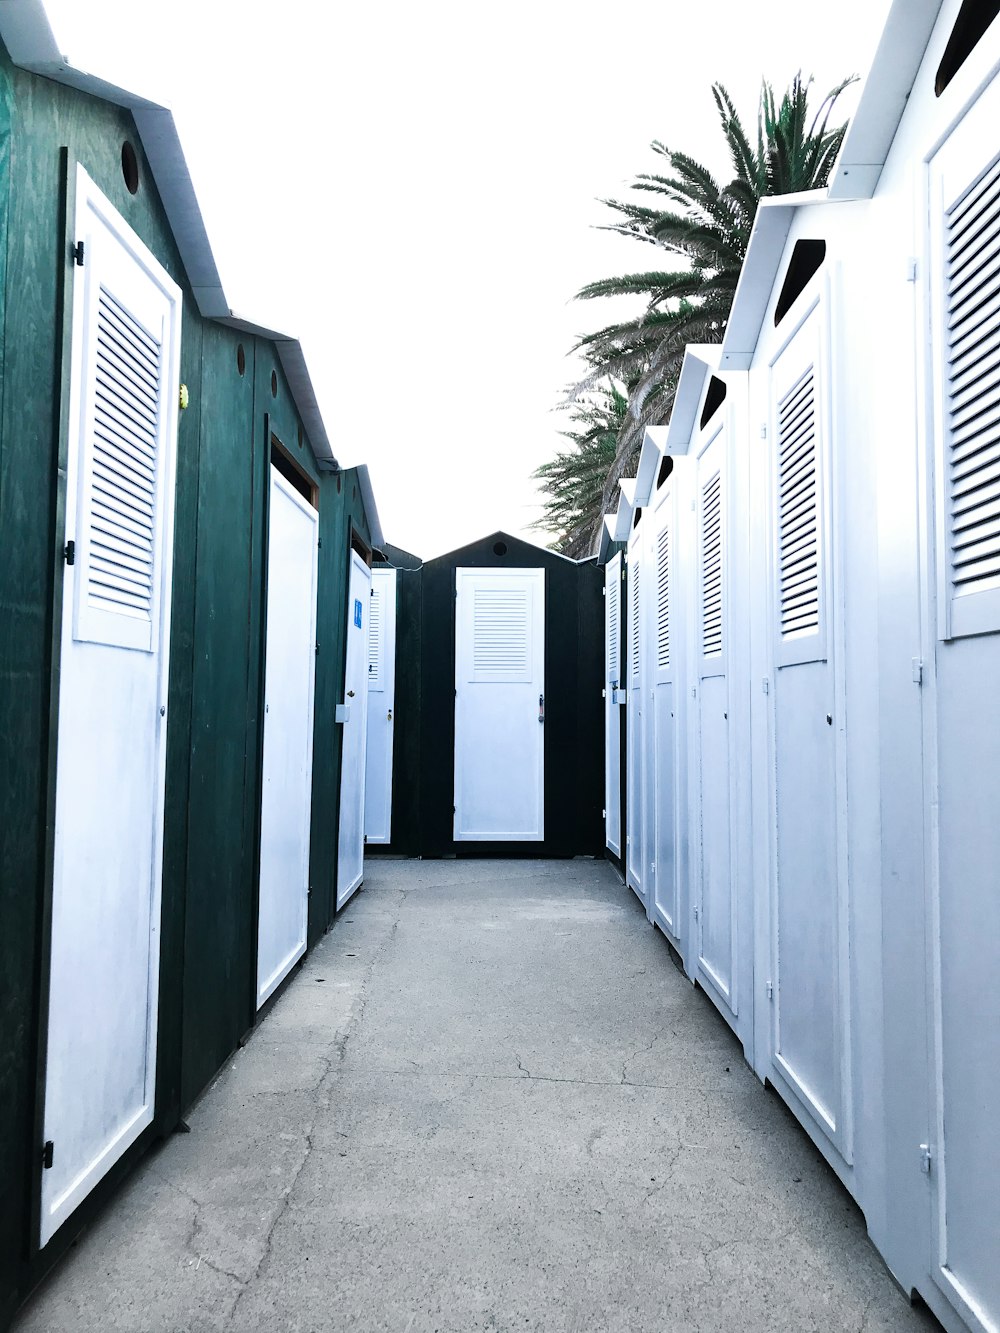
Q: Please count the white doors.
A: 11